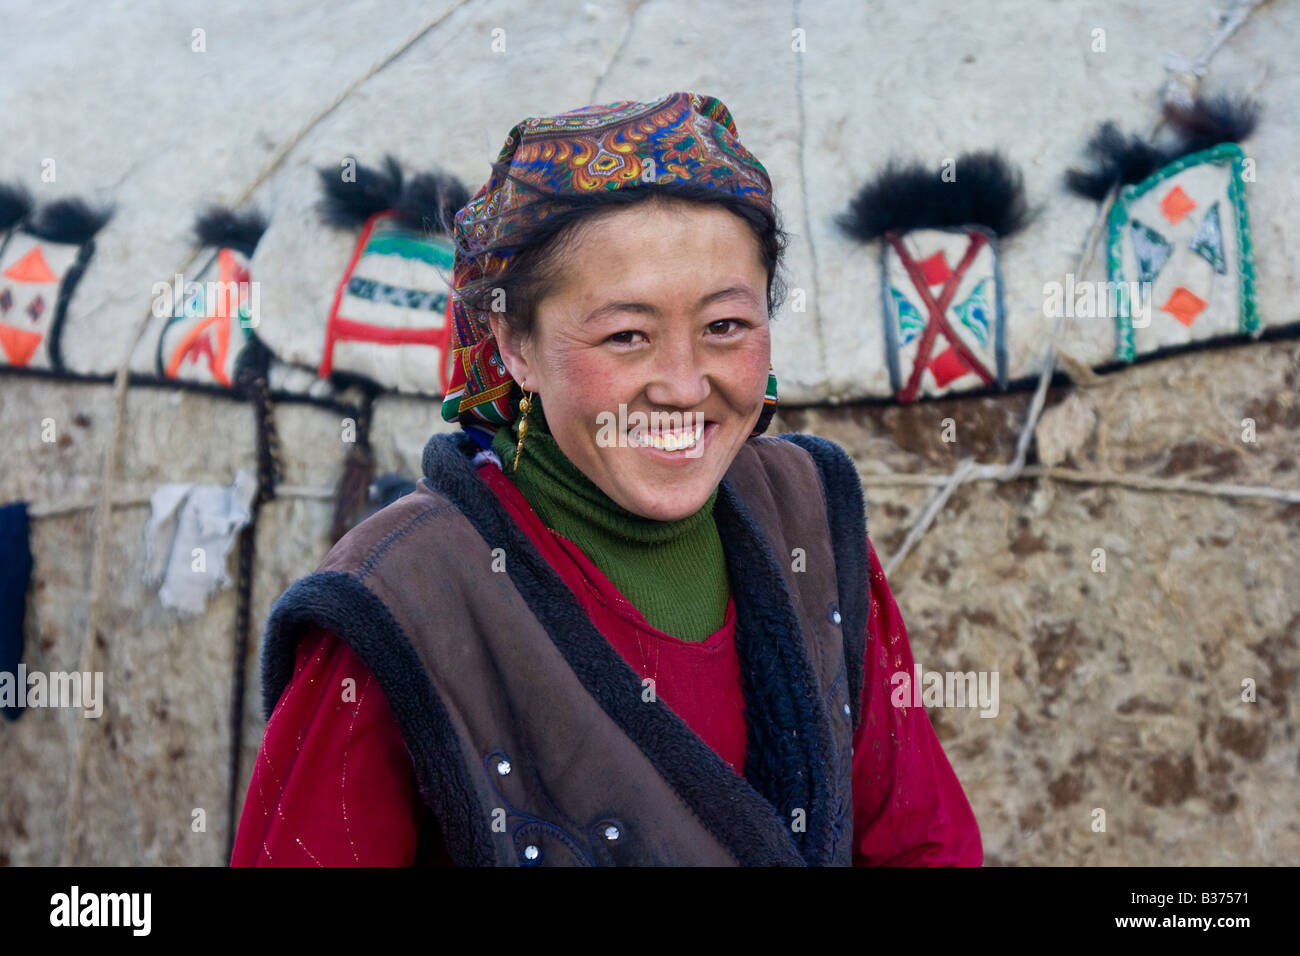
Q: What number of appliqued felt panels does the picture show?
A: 5